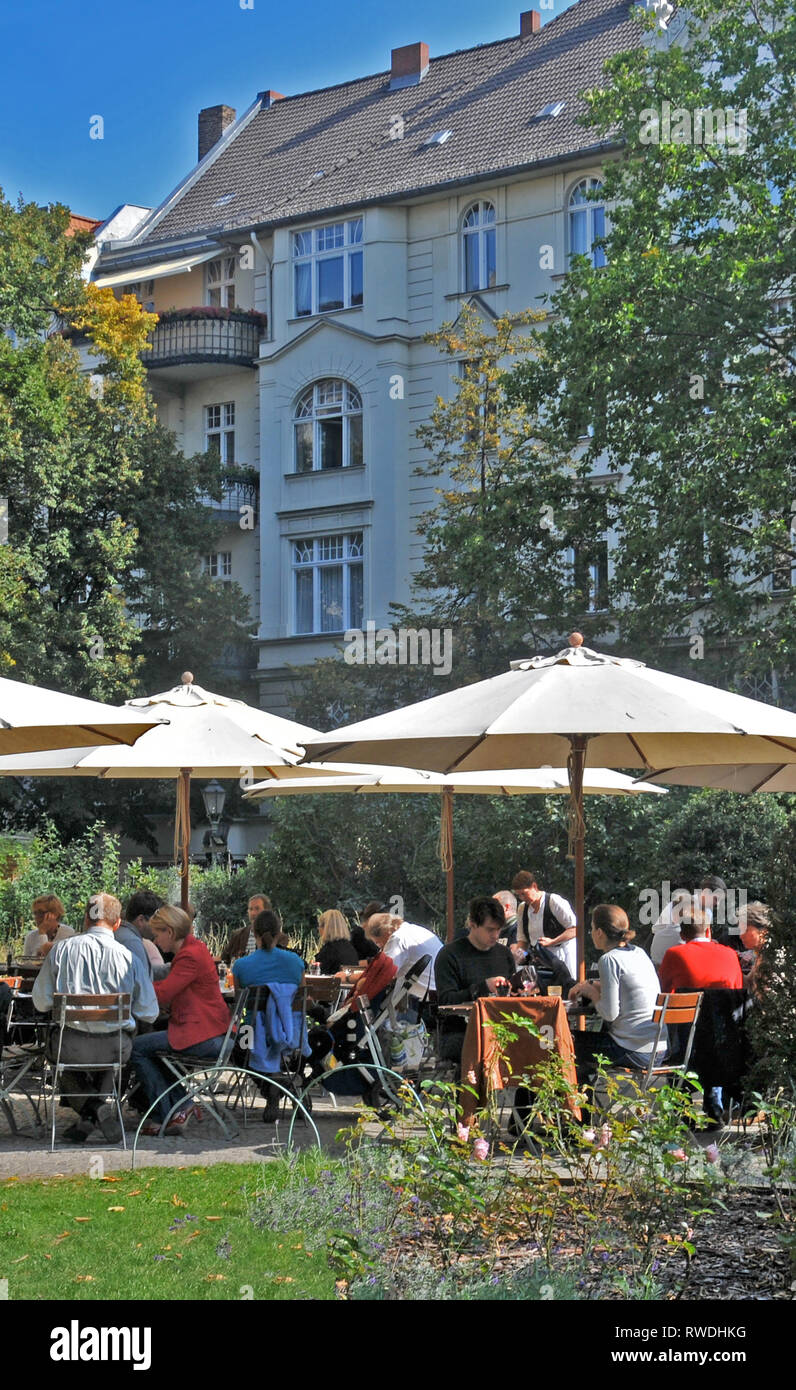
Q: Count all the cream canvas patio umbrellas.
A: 5